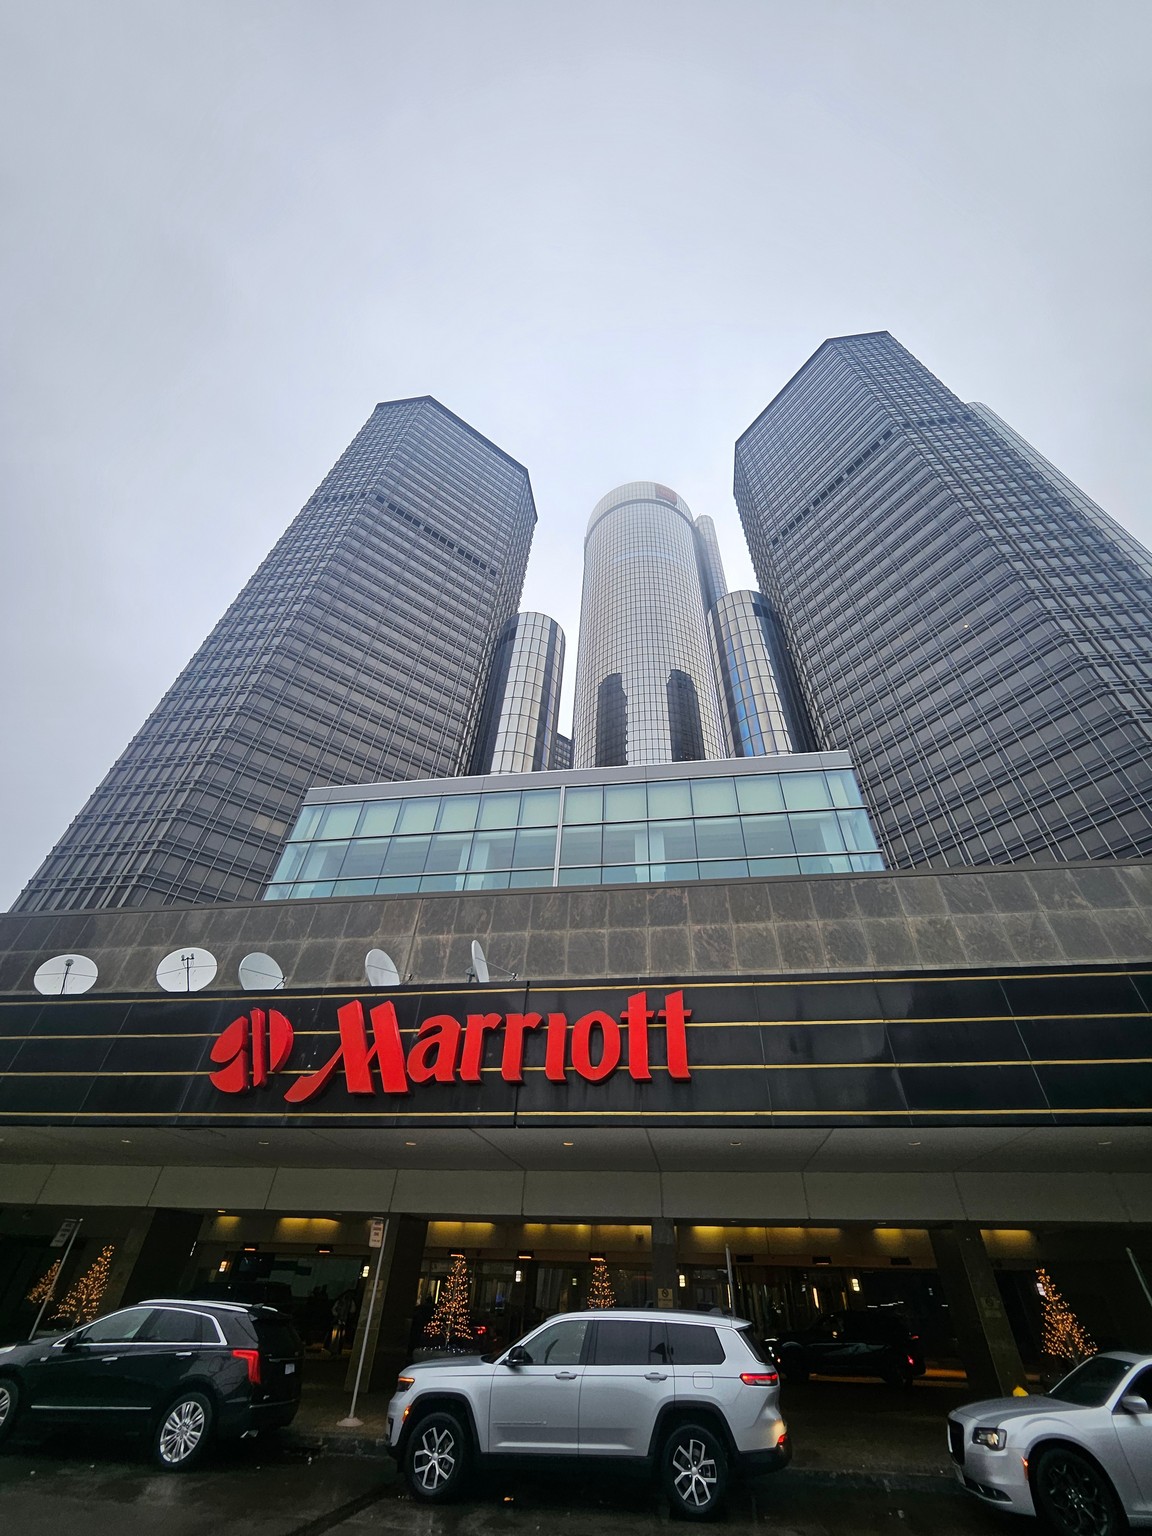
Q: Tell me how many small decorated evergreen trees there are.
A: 5